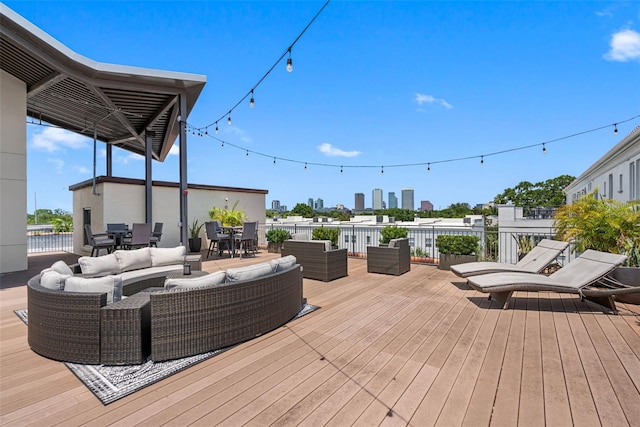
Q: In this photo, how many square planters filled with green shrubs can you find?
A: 4